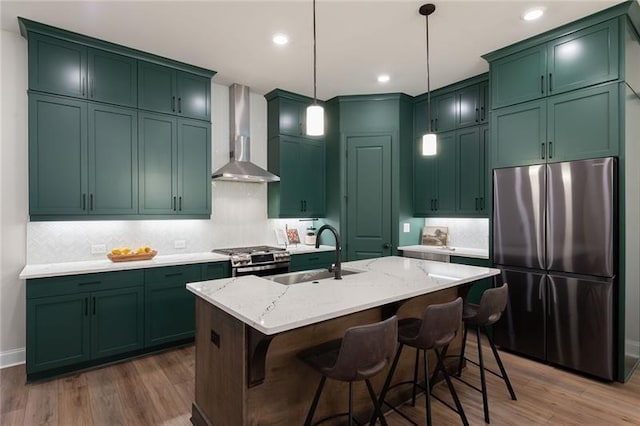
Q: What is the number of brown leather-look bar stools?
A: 3